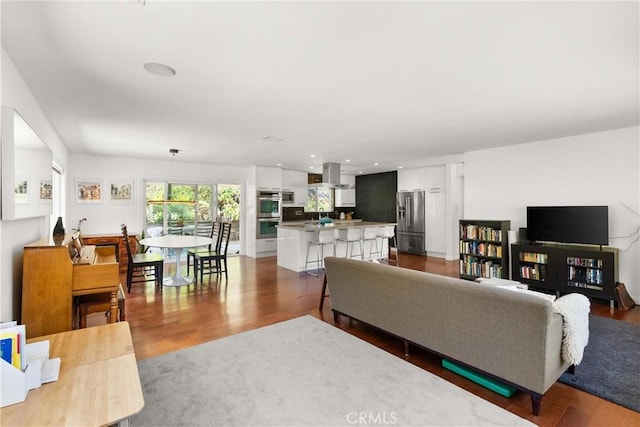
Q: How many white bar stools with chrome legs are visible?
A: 4